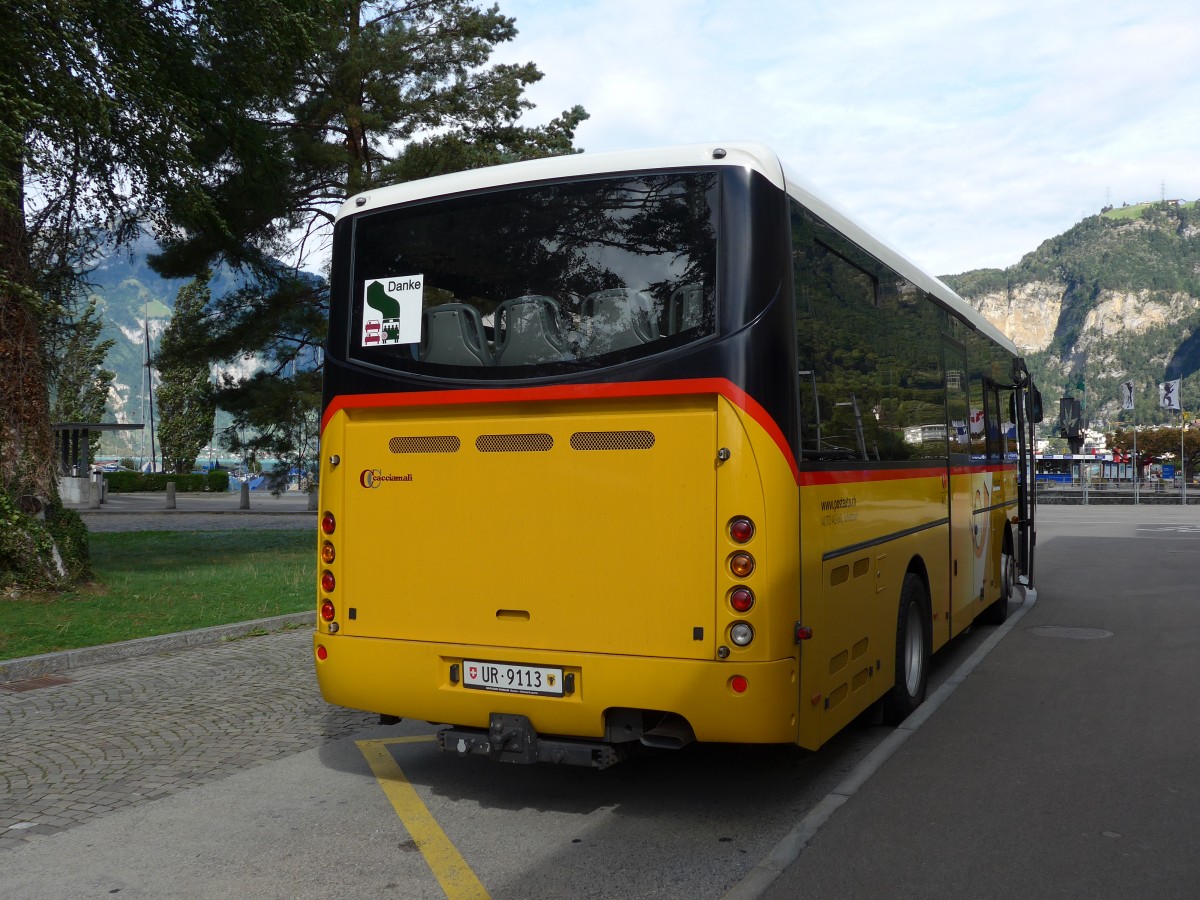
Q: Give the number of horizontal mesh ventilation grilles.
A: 3